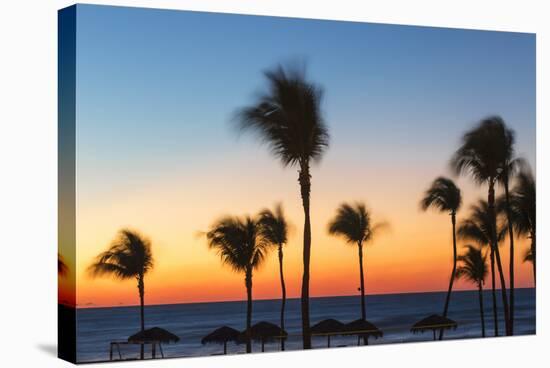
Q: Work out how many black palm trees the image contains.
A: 11